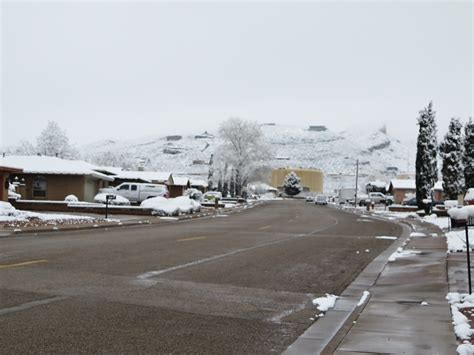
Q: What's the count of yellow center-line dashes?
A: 3